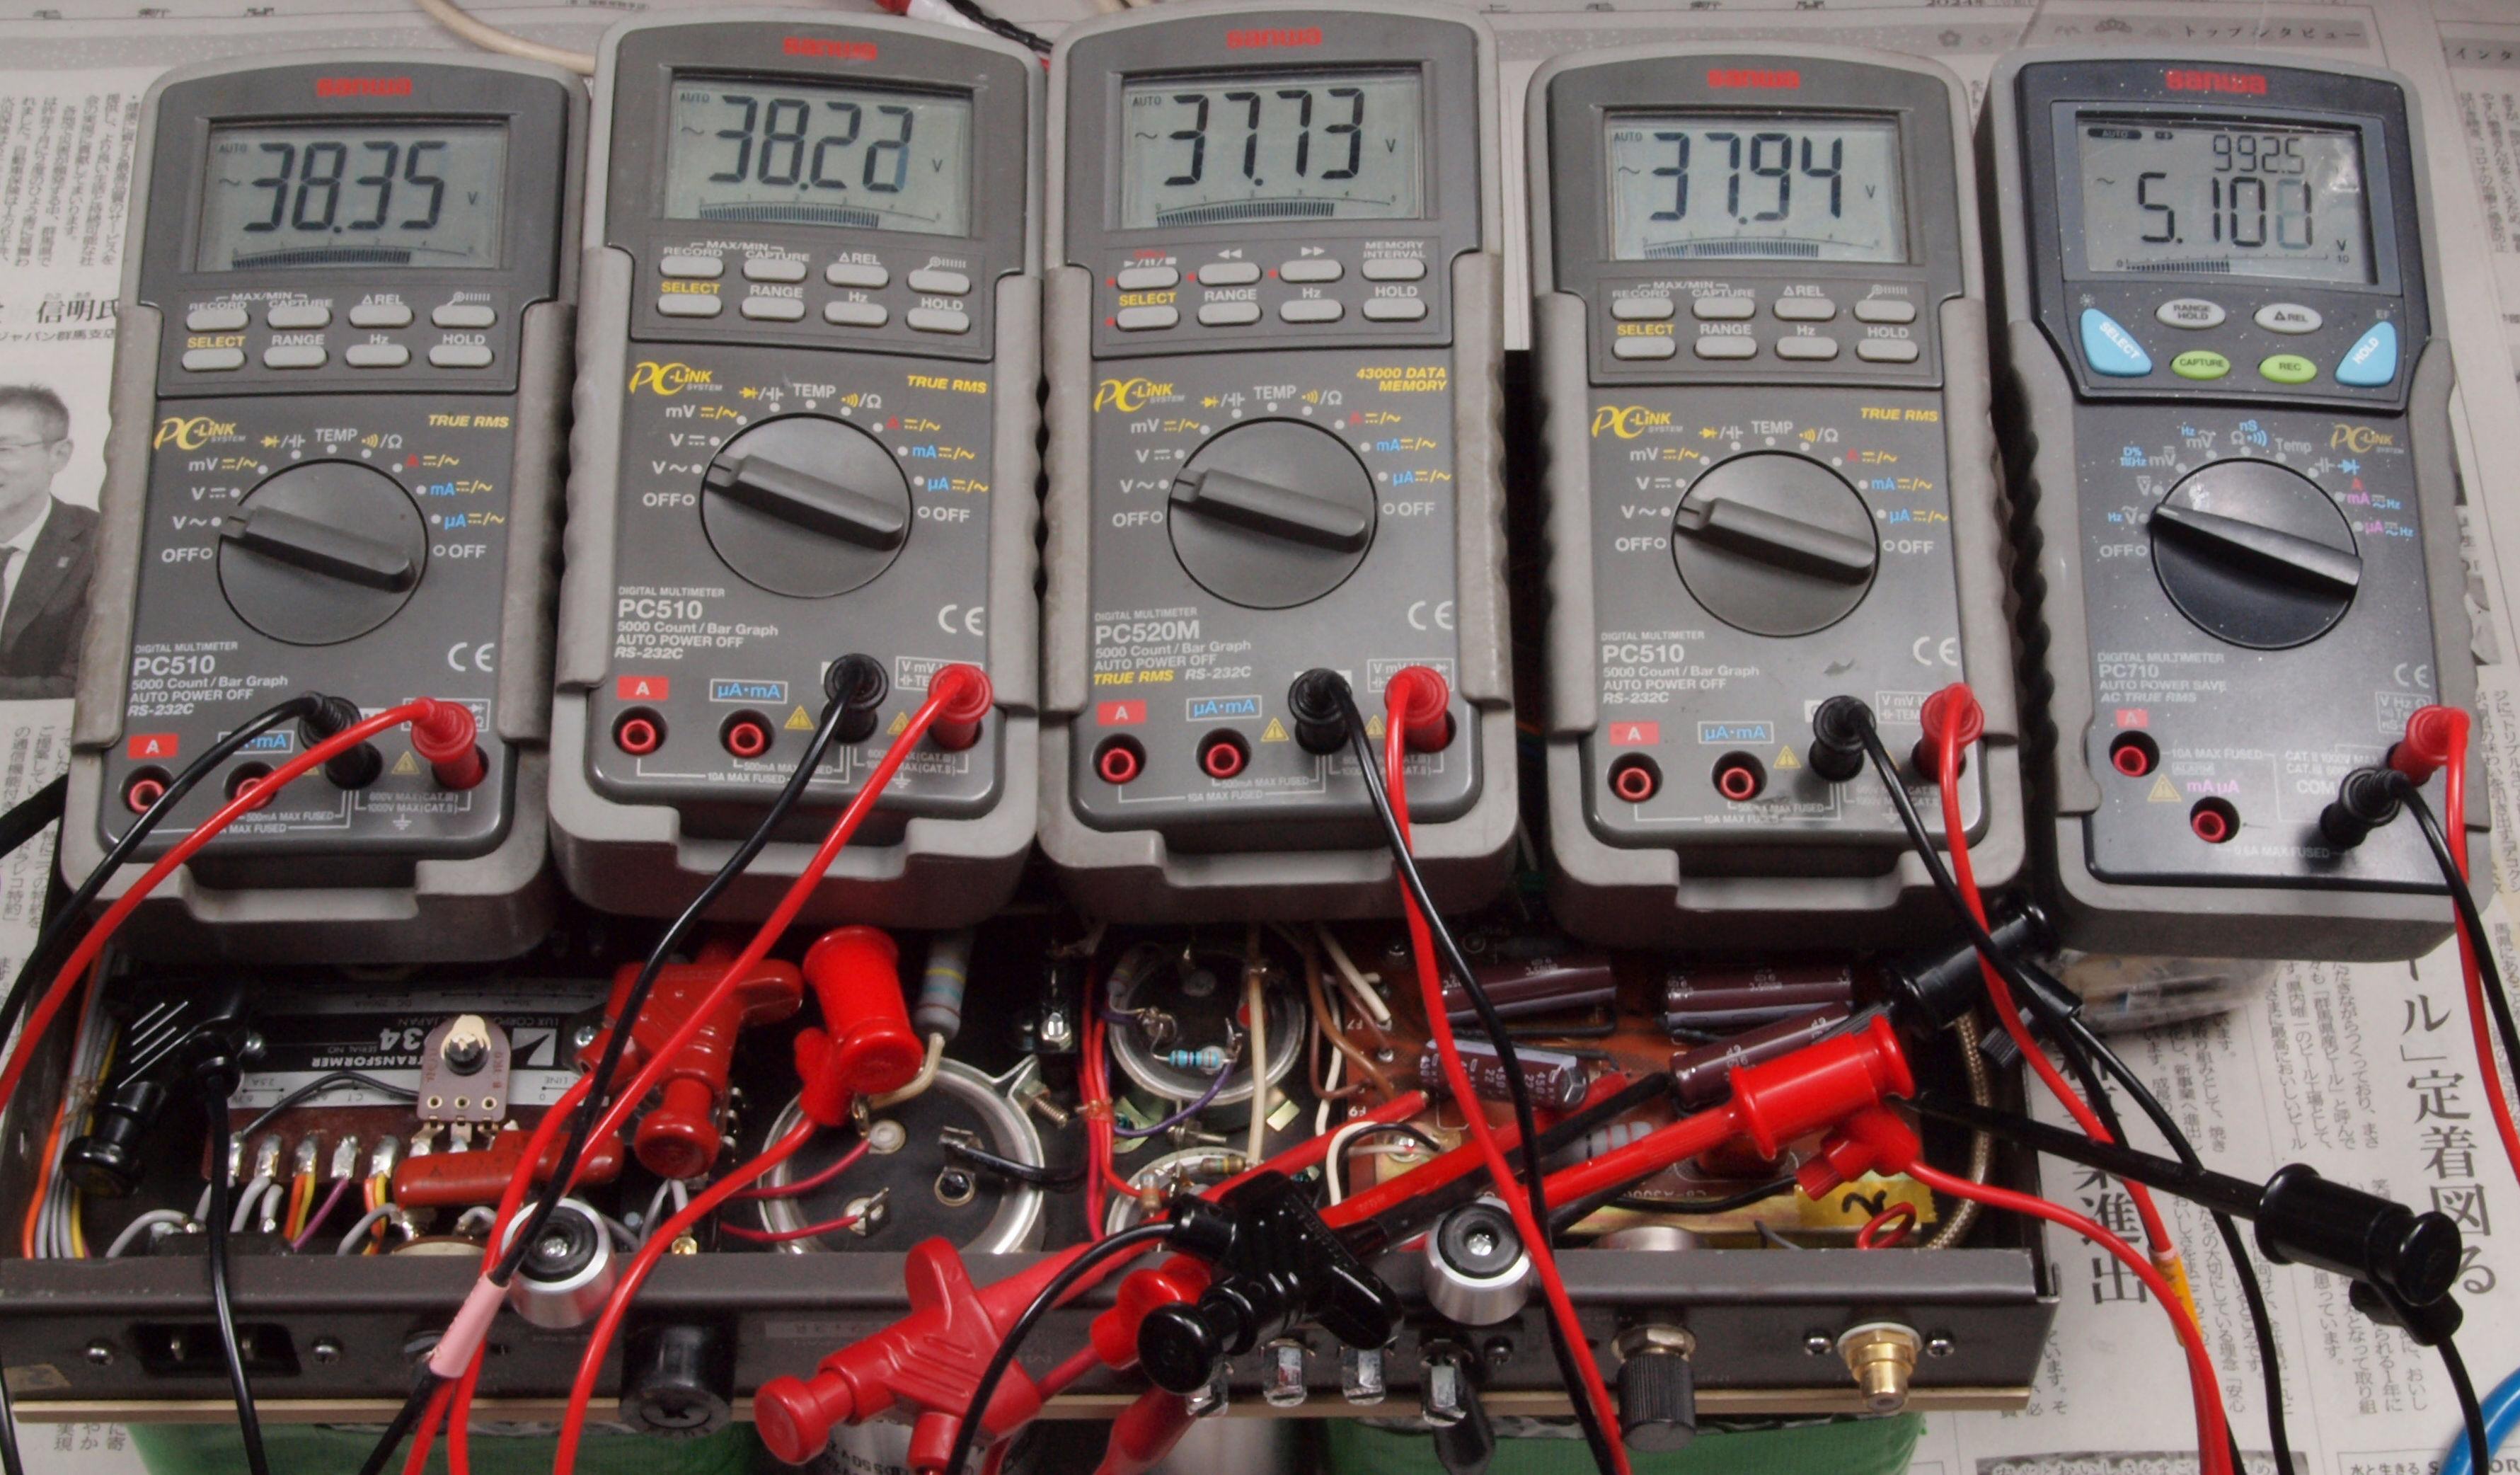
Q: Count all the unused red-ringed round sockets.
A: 10